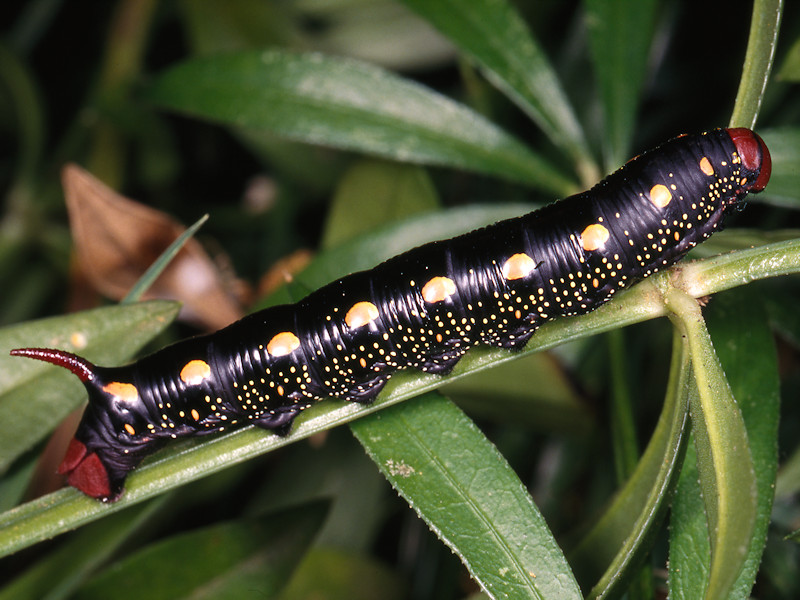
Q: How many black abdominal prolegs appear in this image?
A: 4